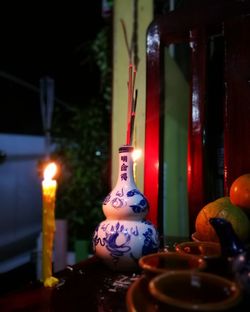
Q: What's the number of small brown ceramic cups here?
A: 3